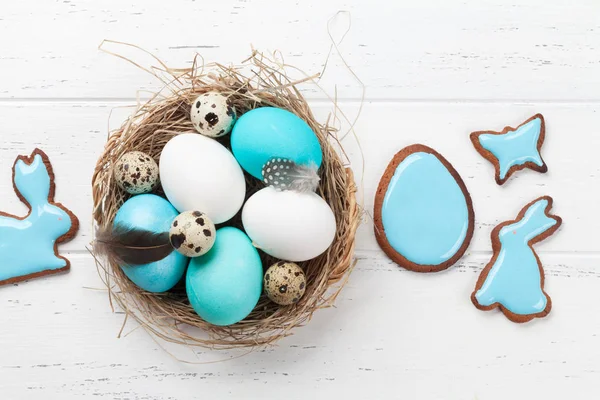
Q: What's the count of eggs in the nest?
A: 9